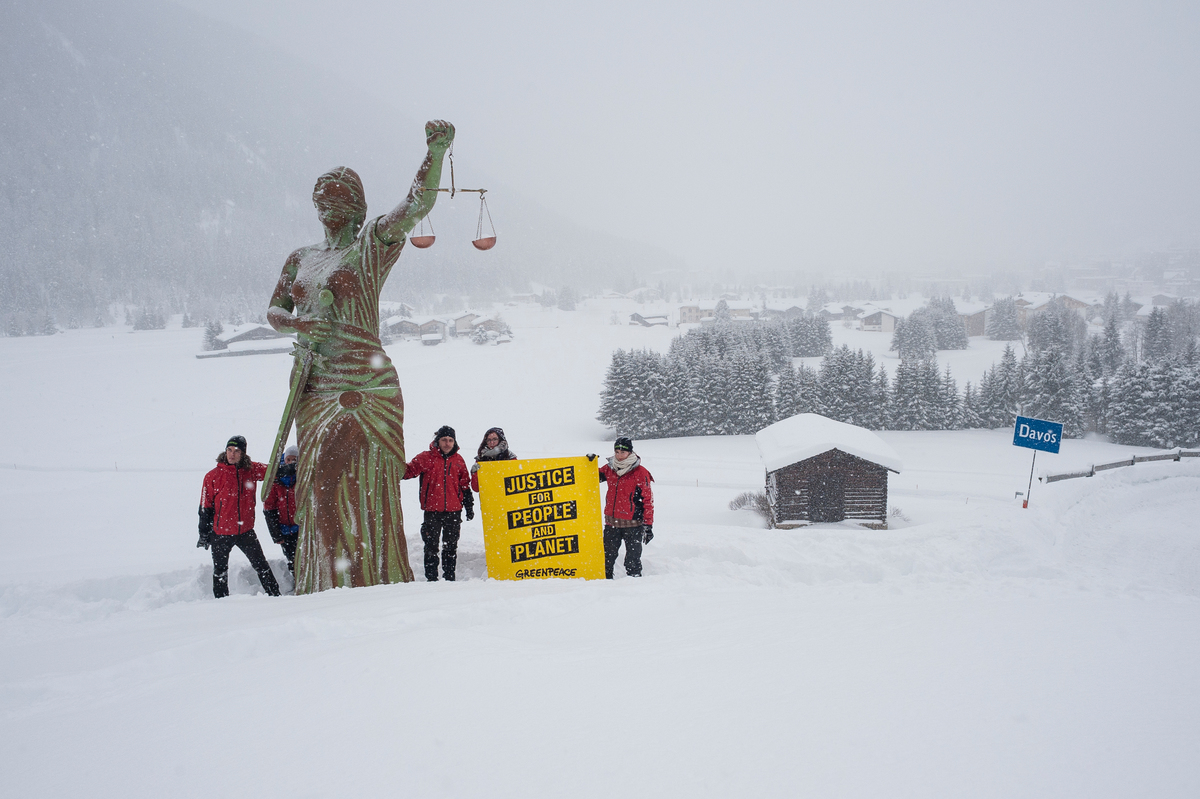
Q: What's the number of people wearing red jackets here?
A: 5